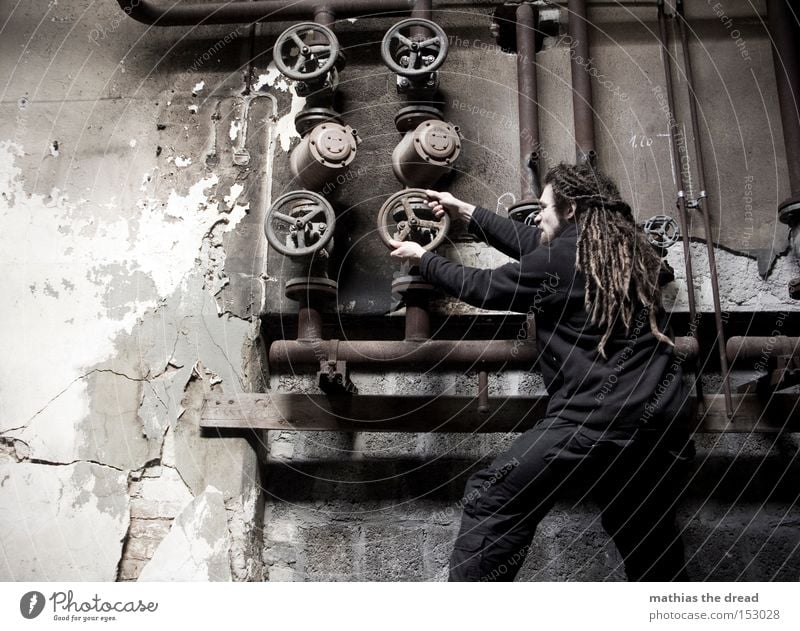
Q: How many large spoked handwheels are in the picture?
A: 4